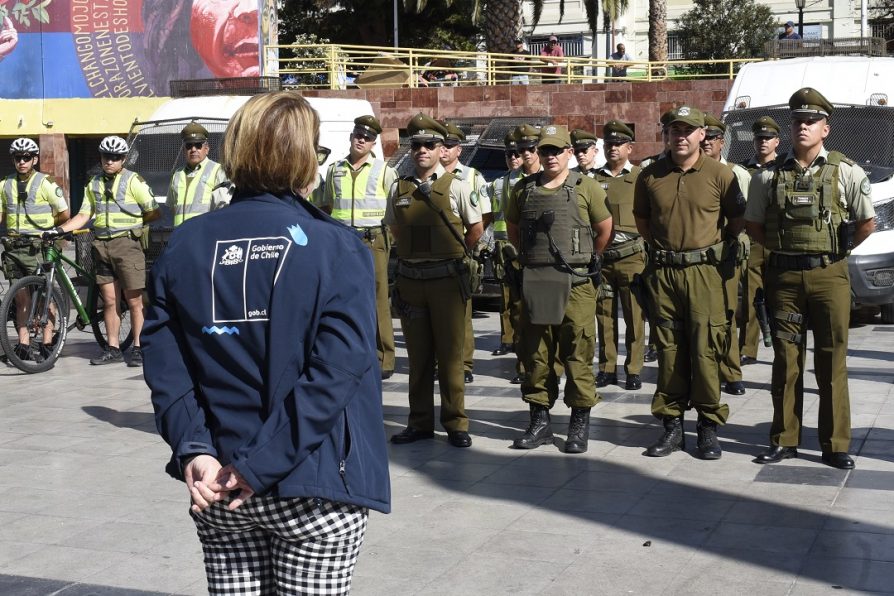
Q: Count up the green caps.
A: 14